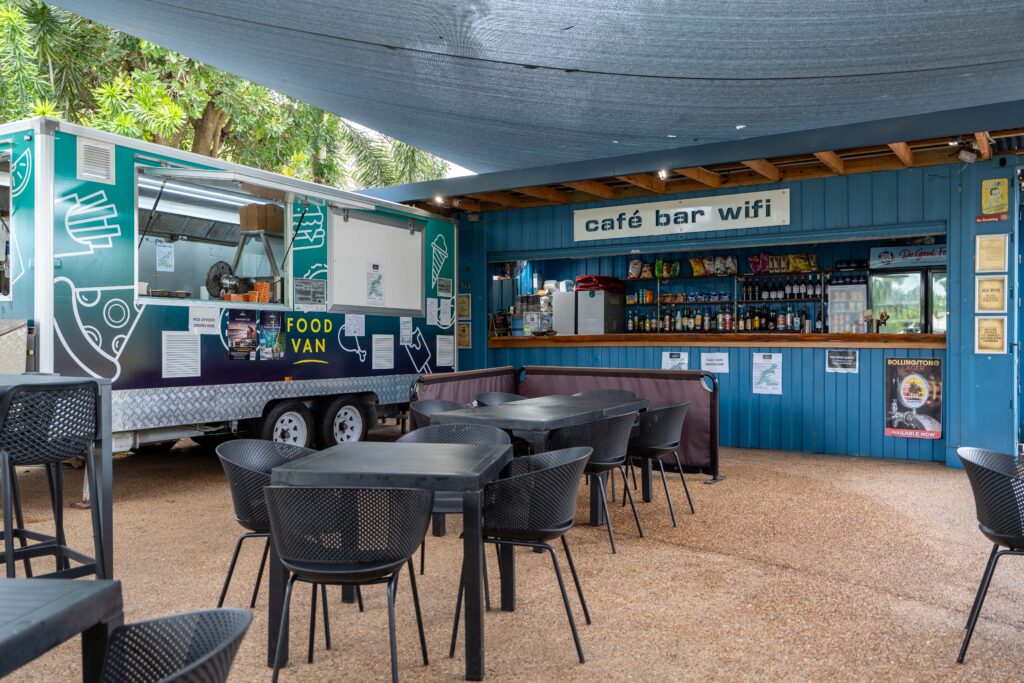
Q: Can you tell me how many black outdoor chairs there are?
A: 12